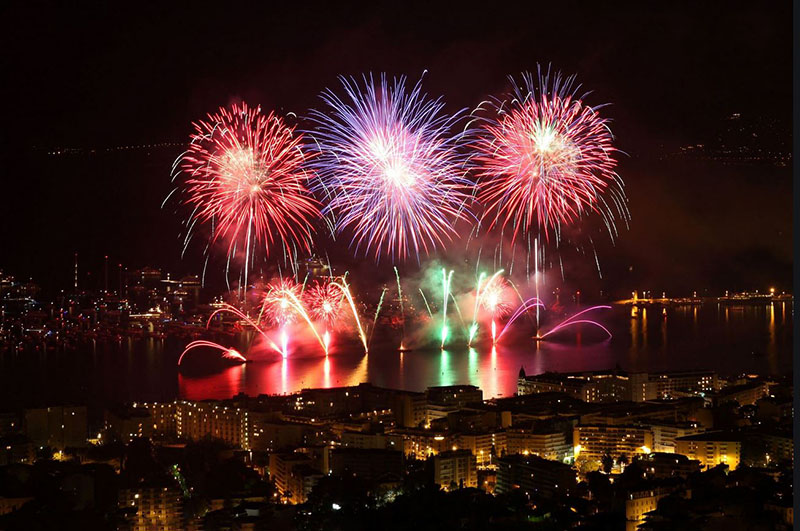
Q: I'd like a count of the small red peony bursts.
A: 3